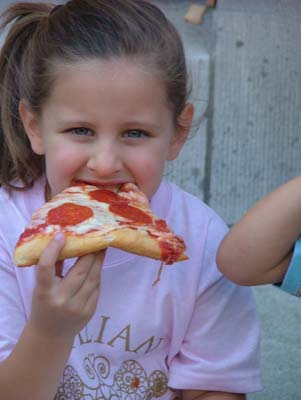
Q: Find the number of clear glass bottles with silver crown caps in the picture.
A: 0